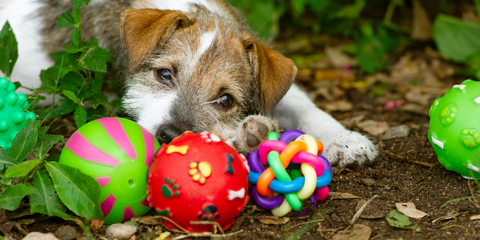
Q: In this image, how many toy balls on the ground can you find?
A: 5